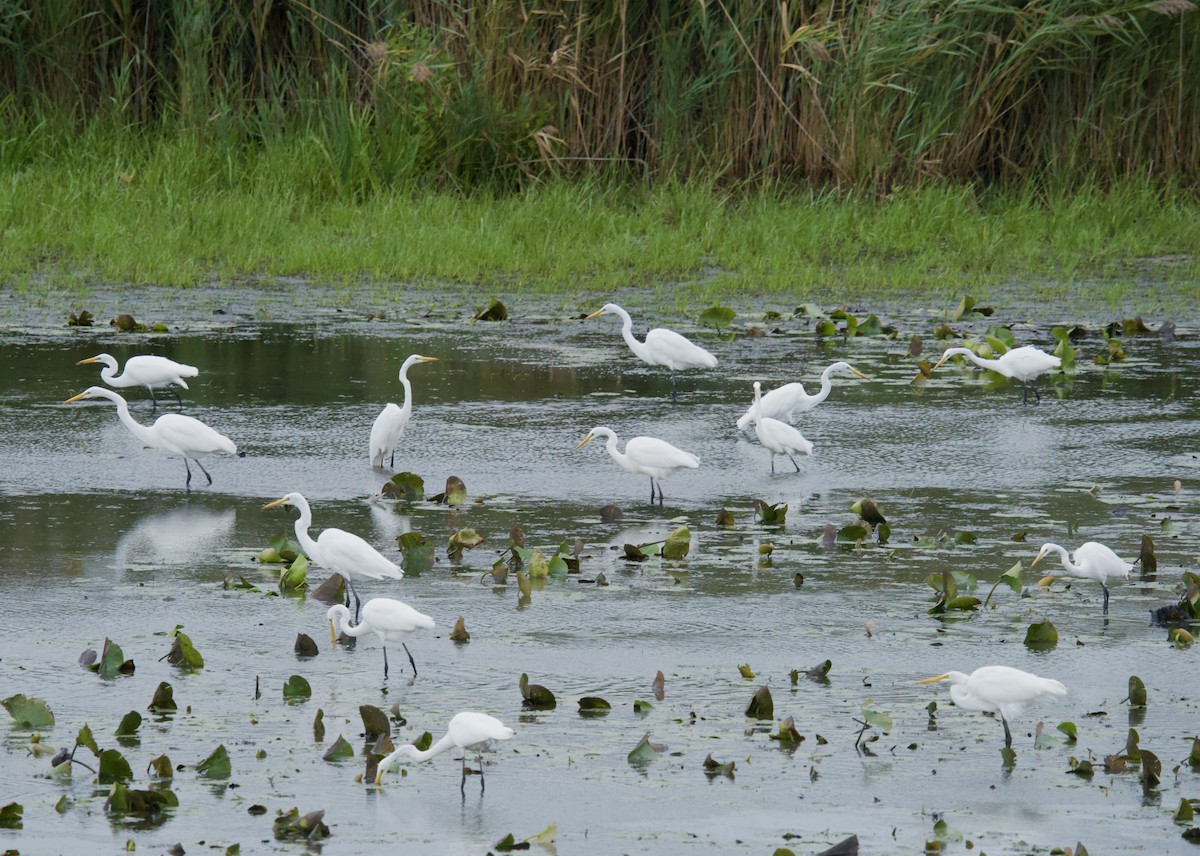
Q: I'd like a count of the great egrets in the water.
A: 13